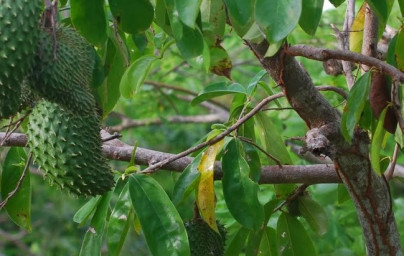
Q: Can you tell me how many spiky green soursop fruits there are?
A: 4